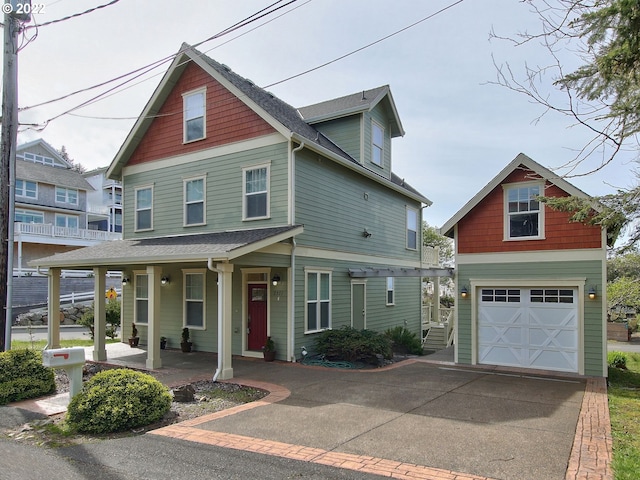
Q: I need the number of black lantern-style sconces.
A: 5